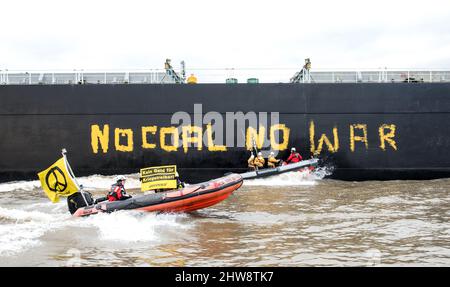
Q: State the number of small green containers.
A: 2